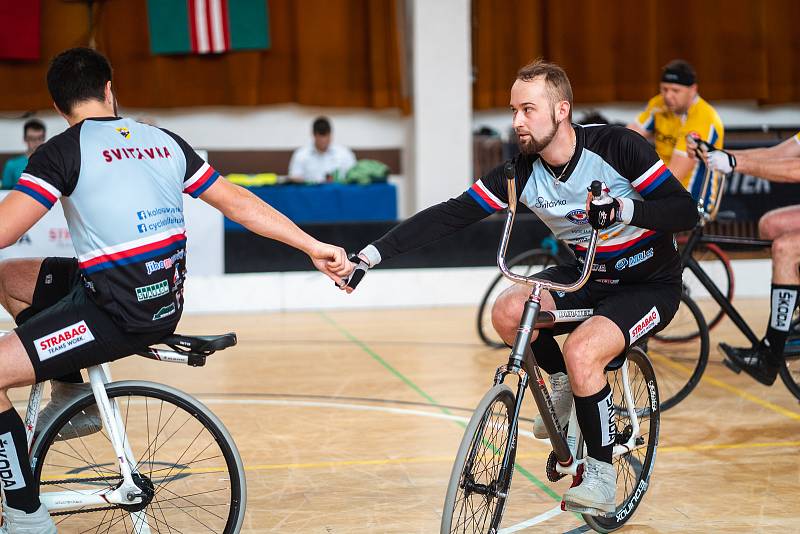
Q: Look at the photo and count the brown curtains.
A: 2